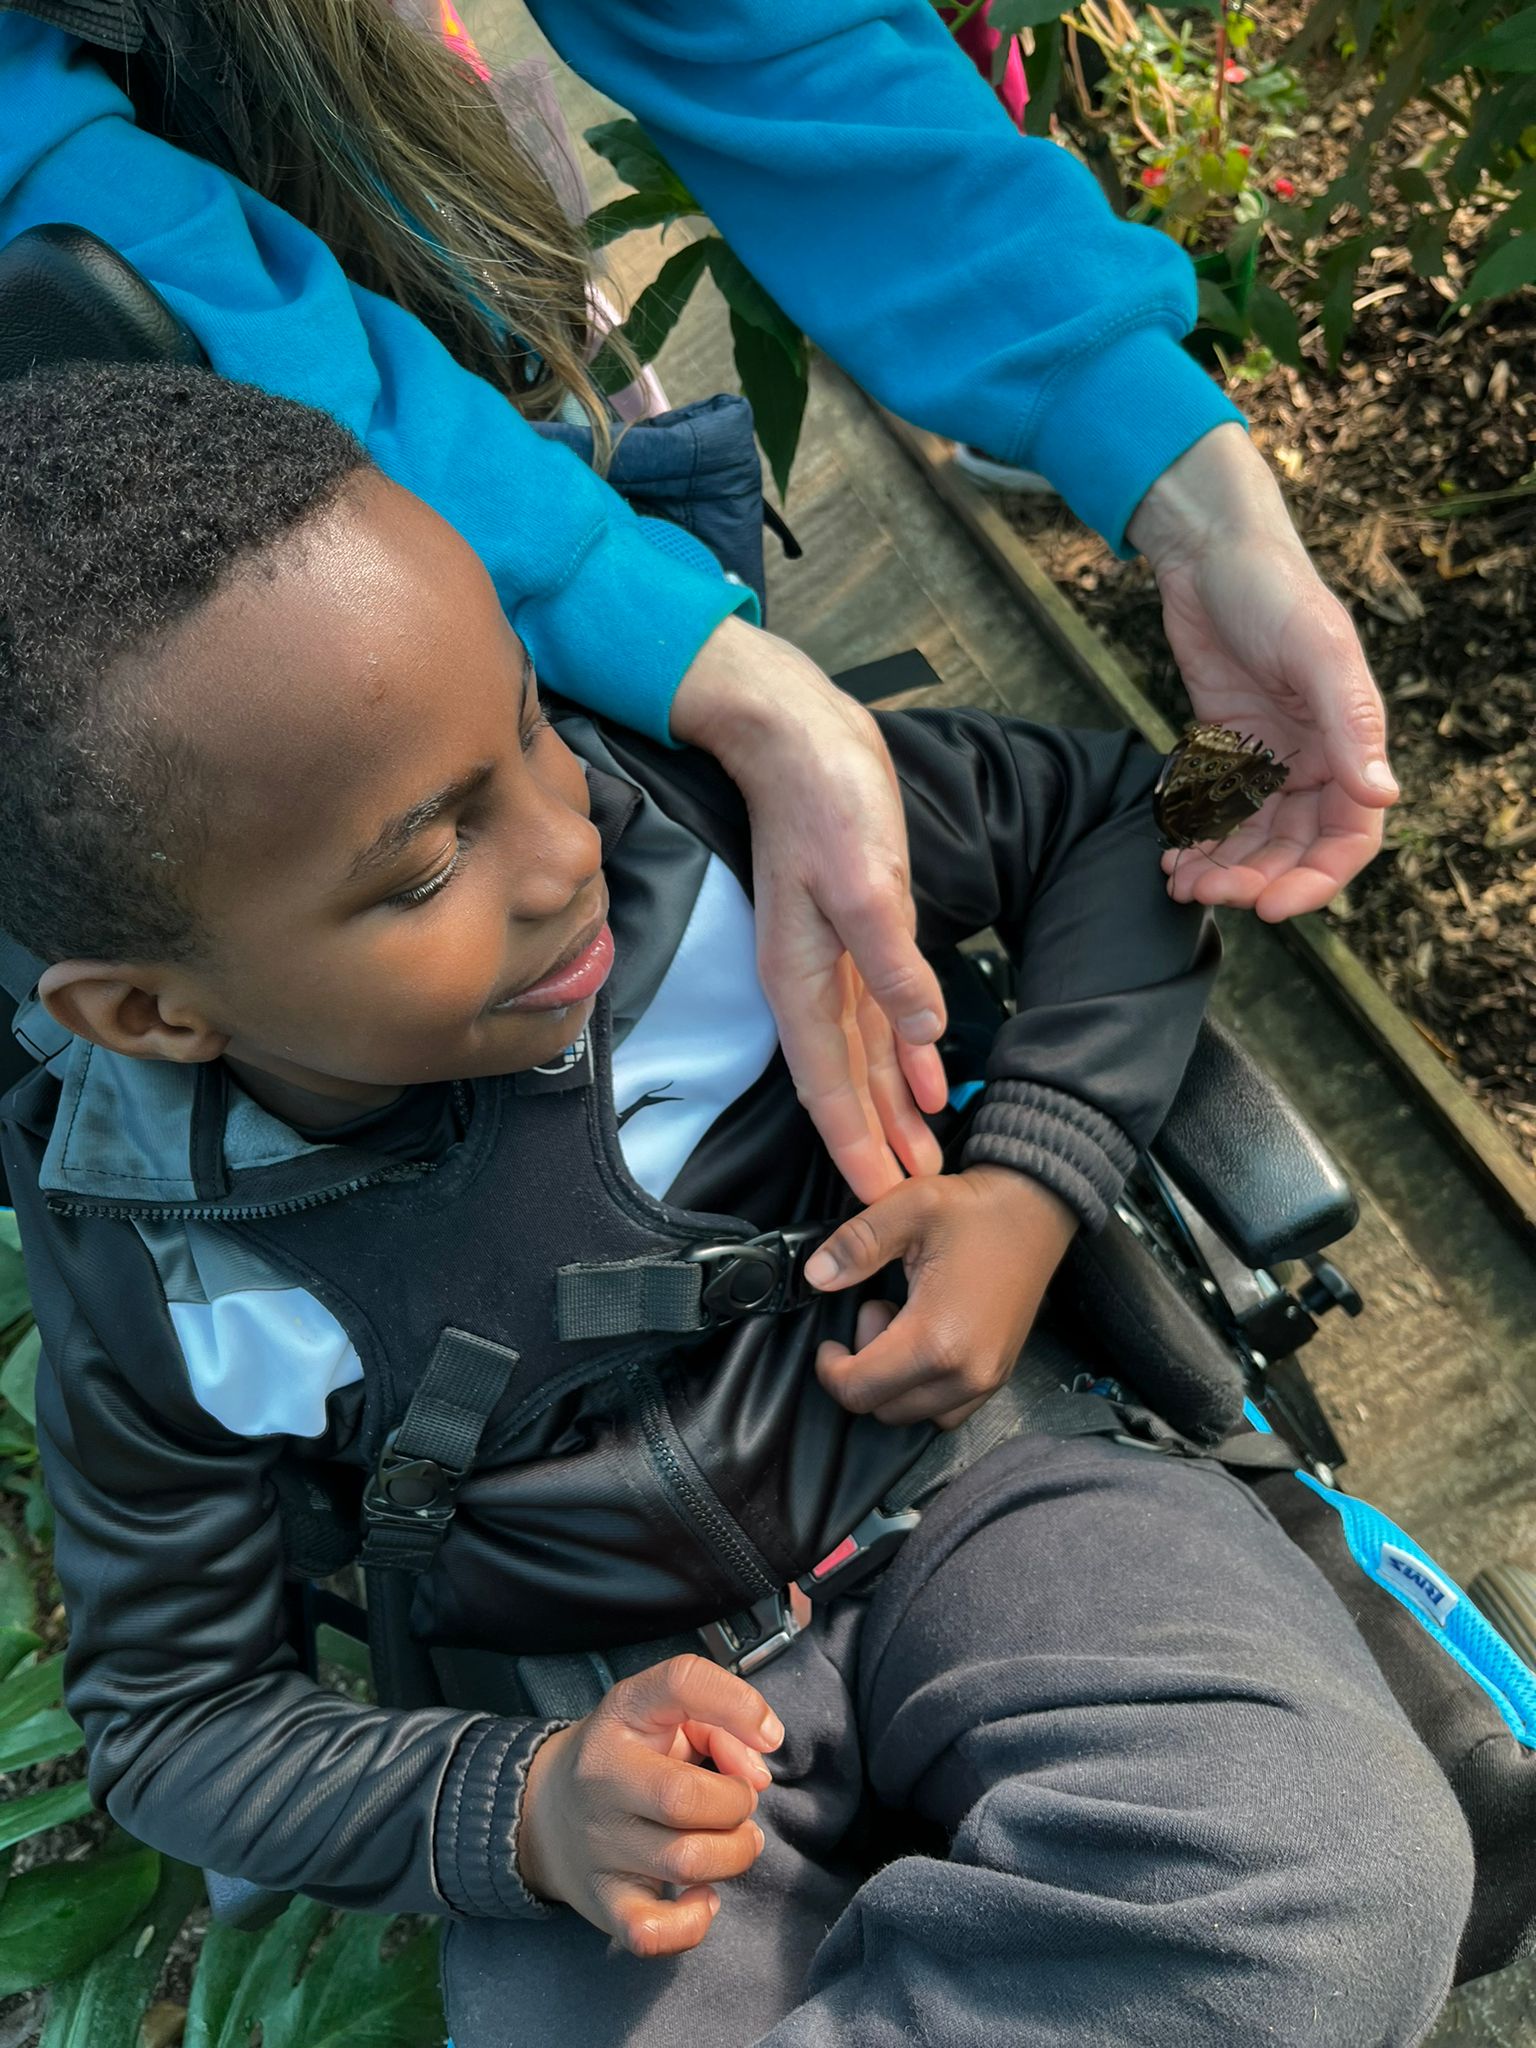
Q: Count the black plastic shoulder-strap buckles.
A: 2